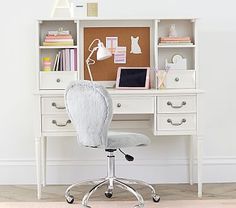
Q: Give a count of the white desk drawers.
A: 7